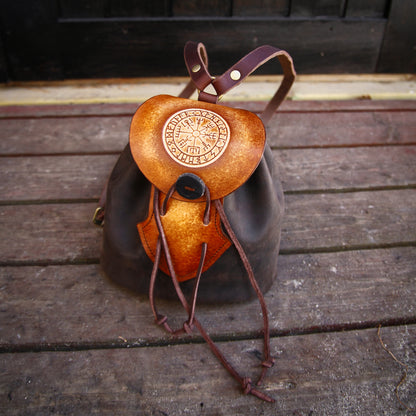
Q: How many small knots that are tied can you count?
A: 4